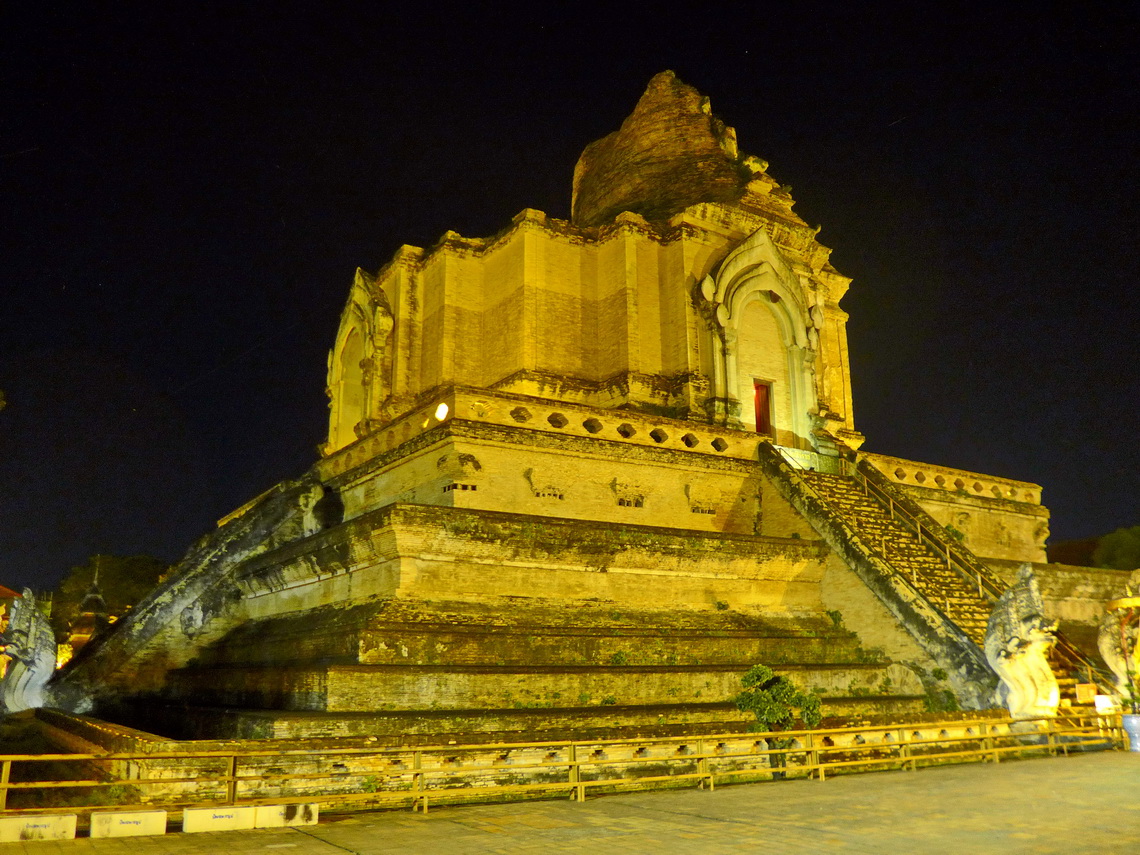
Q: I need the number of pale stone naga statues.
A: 3